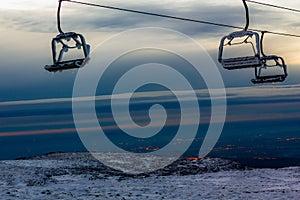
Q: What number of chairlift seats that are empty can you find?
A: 3